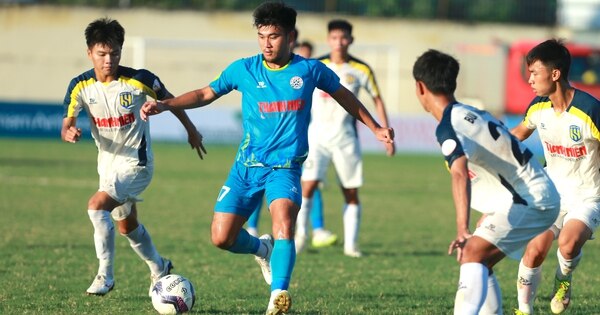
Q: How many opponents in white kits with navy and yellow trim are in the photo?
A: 4